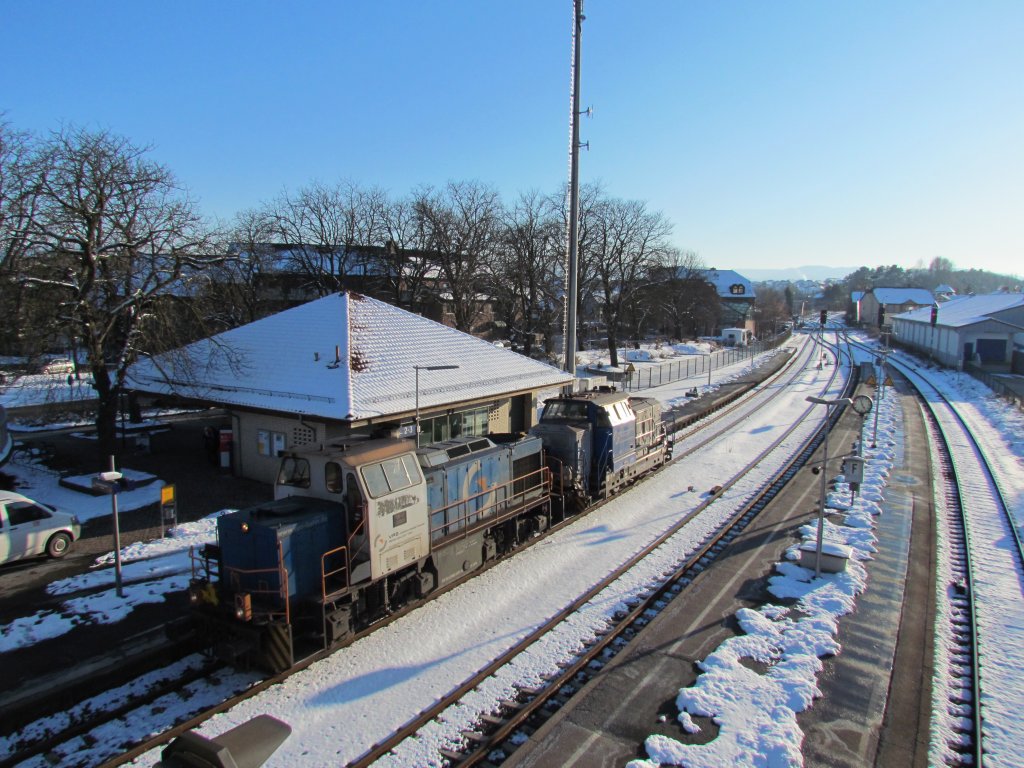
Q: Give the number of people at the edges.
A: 0